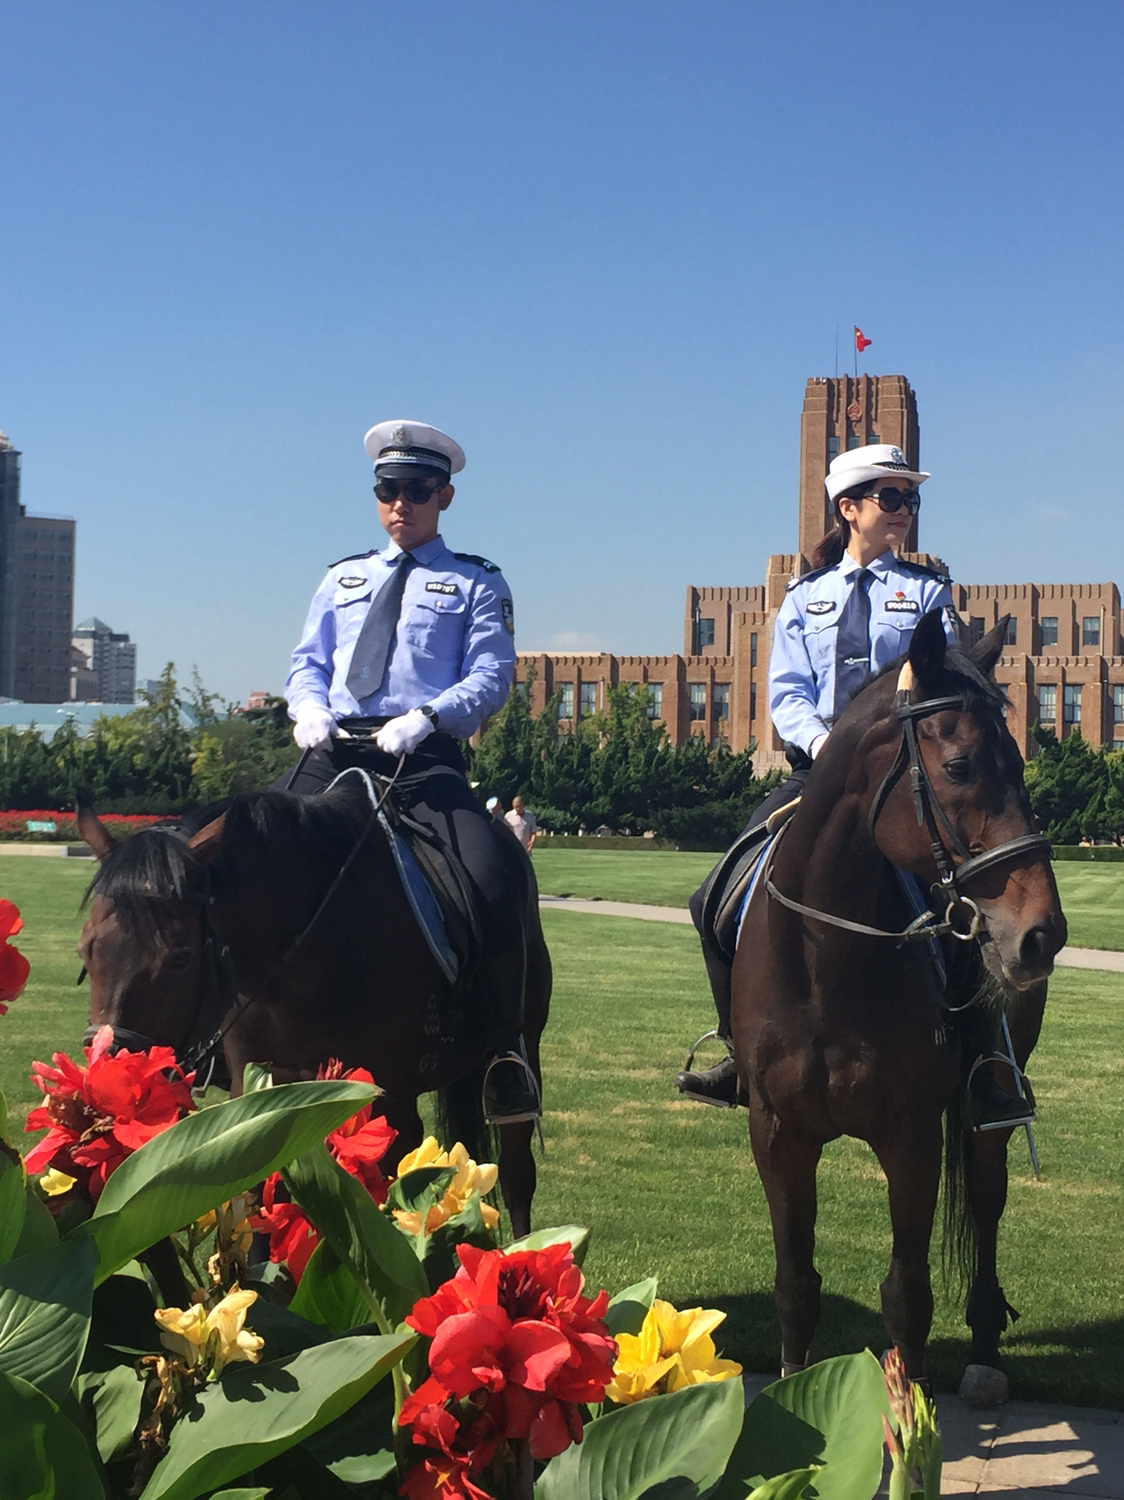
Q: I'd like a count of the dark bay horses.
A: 2